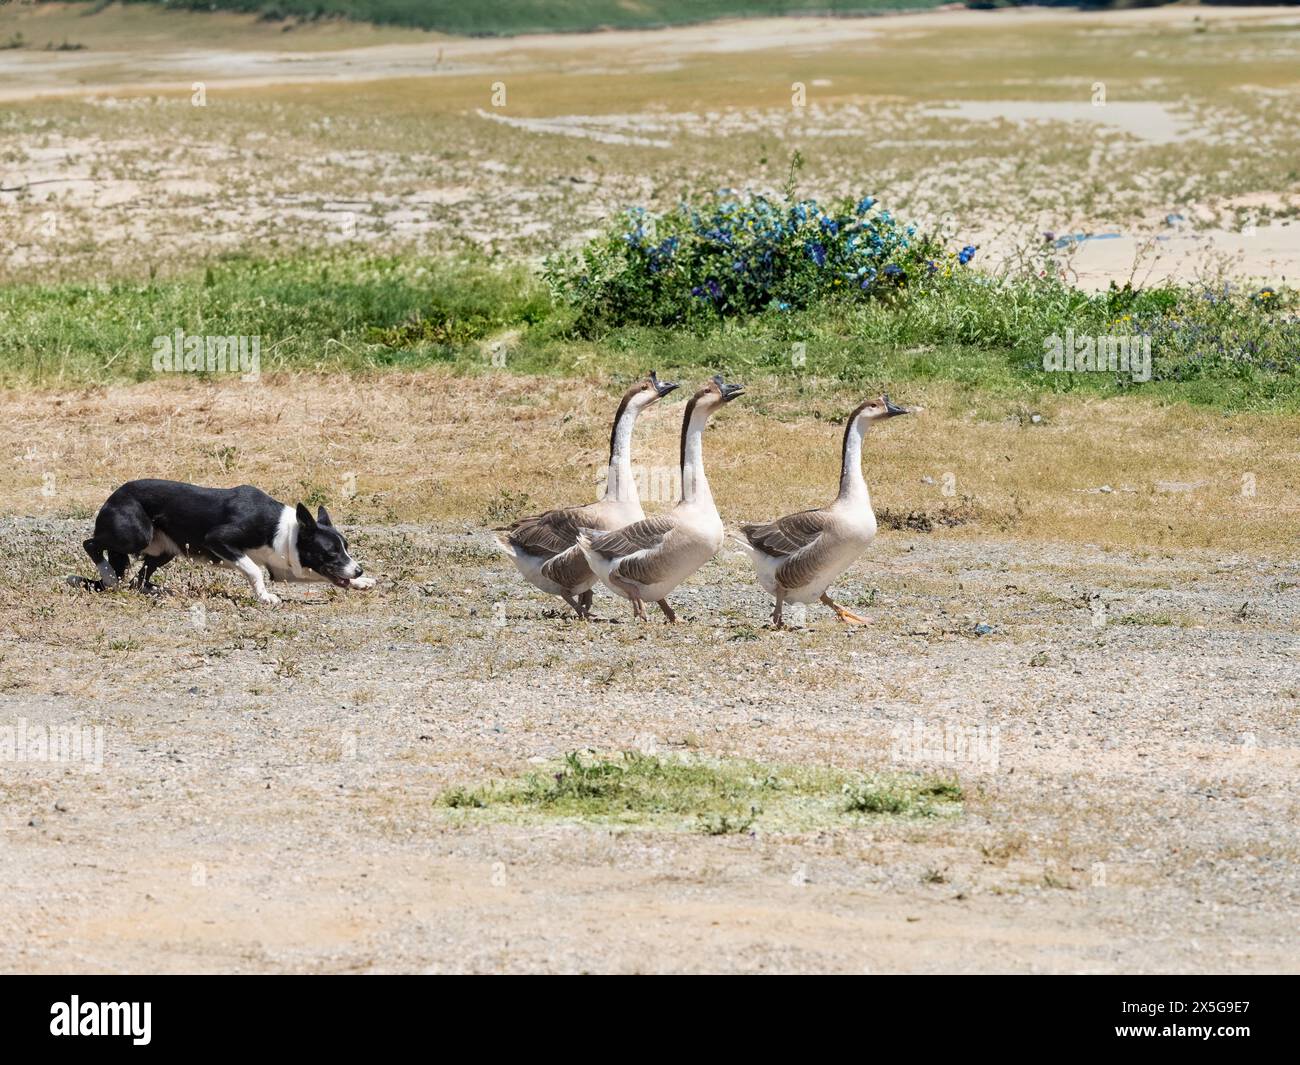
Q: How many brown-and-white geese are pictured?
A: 3